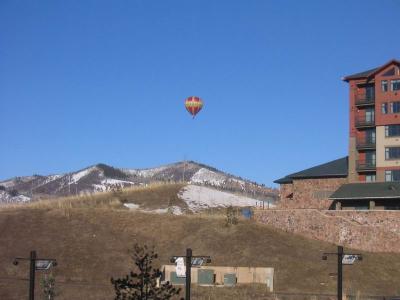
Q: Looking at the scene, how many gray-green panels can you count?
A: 3